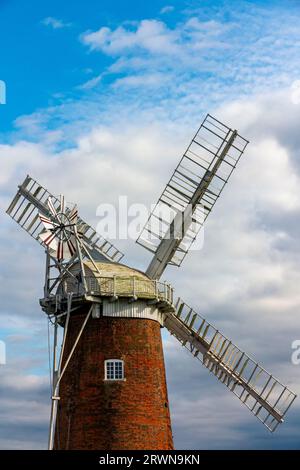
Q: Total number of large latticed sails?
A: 3